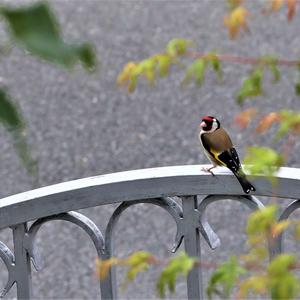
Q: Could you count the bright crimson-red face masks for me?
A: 1